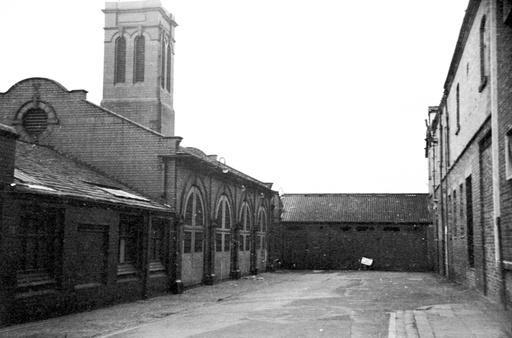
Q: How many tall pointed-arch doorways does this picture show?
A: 4